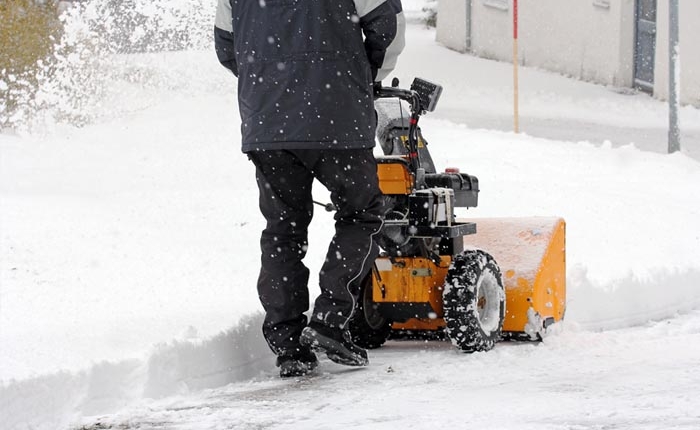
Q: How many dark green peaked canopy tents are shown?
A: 0